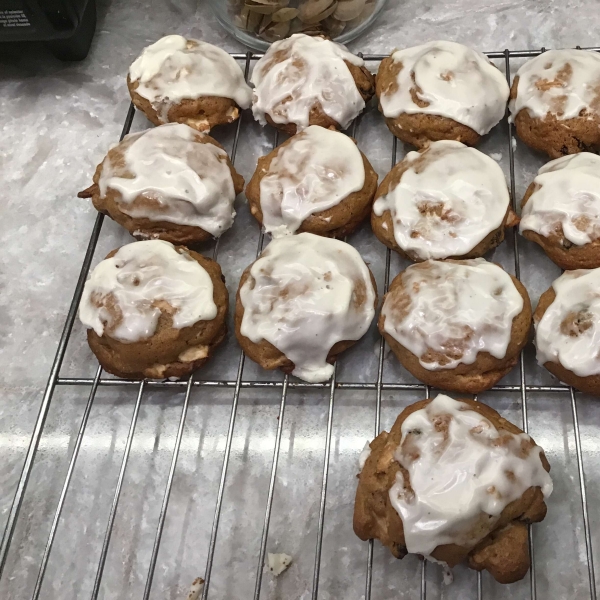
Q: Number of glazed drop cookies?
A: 13